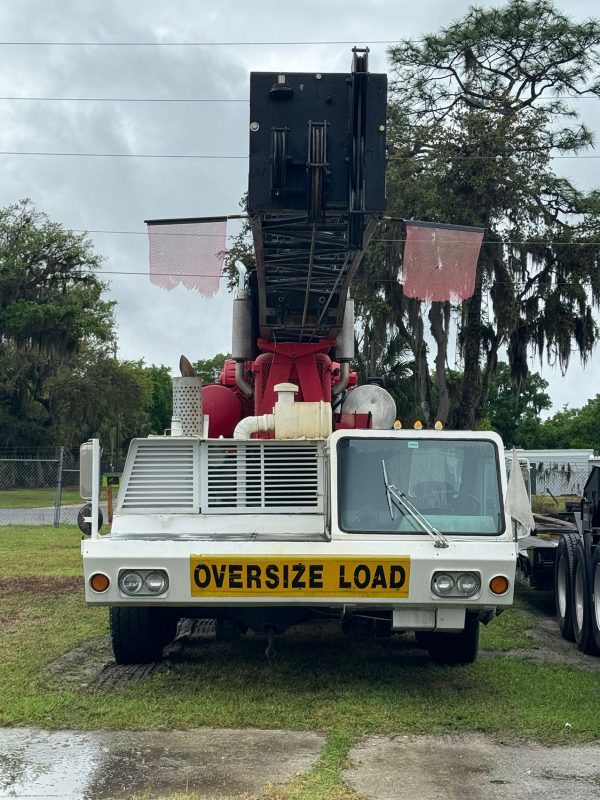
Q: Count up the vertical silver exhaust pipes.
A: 2